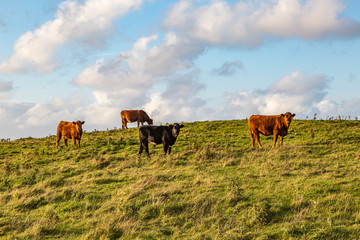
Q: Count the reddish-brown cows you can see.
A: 3